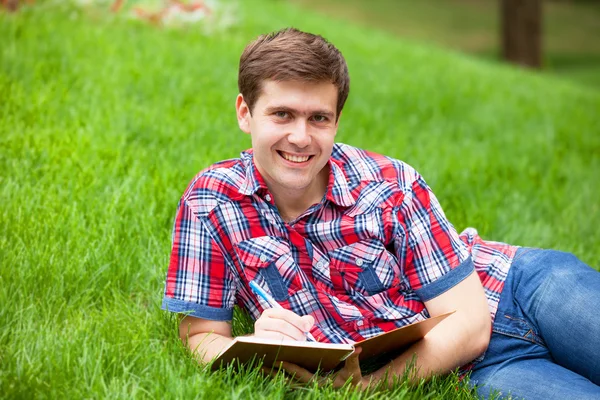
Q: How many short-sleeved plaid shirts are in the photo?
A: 1